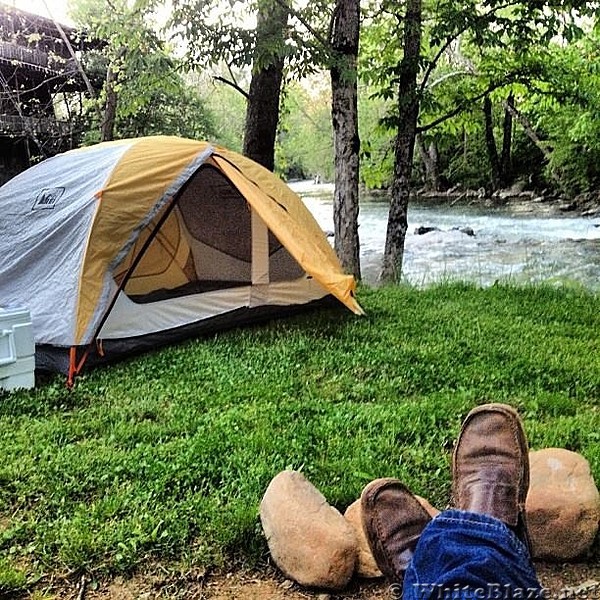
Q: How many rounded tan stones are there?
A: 3